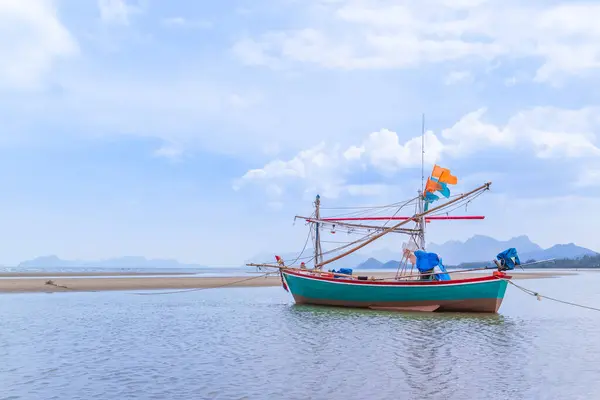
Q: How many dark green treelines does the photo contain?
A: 1